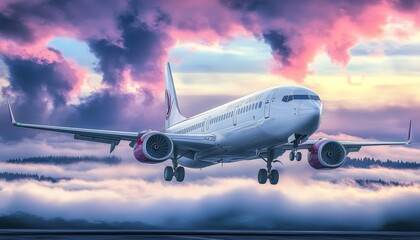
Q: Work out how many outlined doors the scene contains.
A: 4